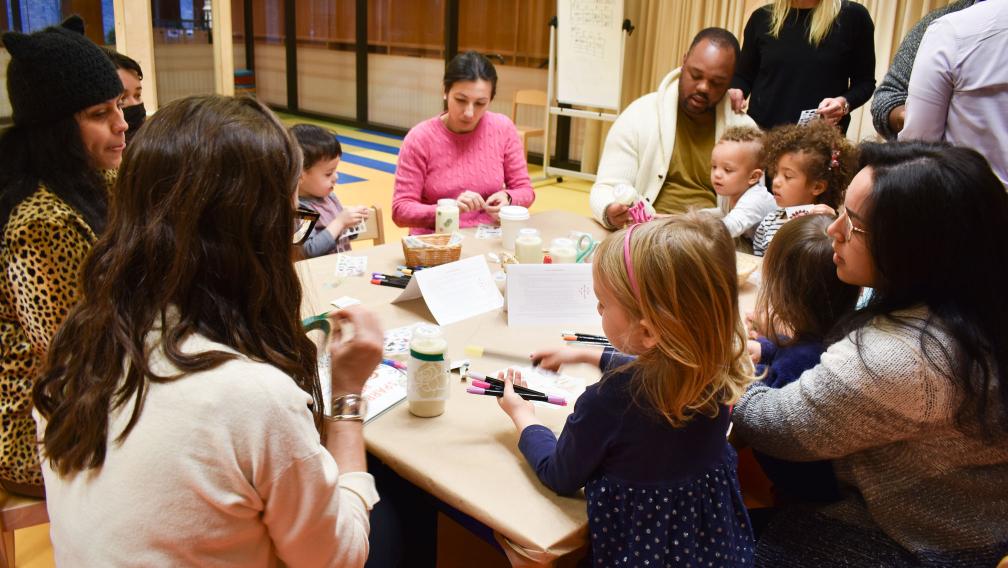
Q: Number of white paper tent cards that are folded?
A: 2